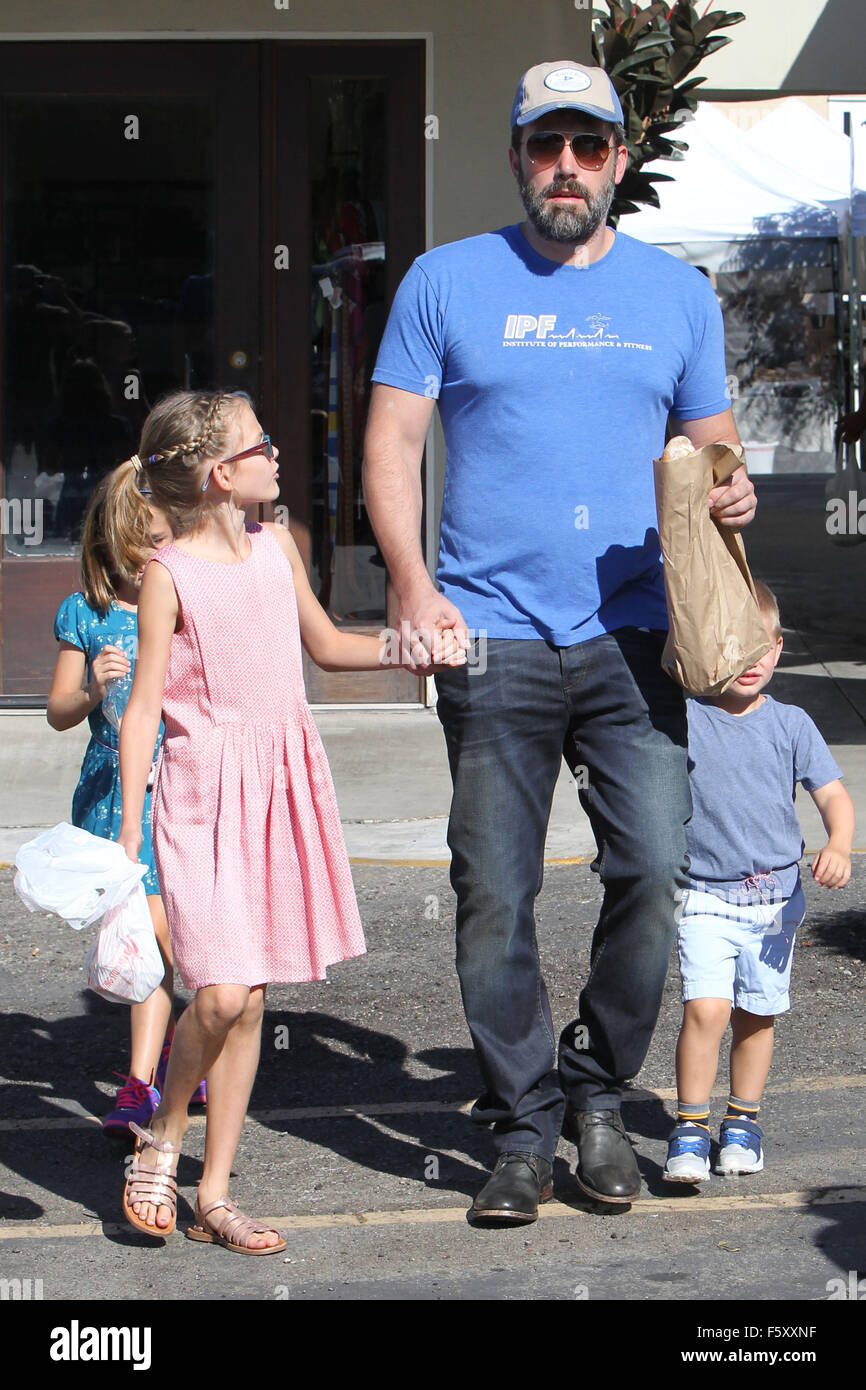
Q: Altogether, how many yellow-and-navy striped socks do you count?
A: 2